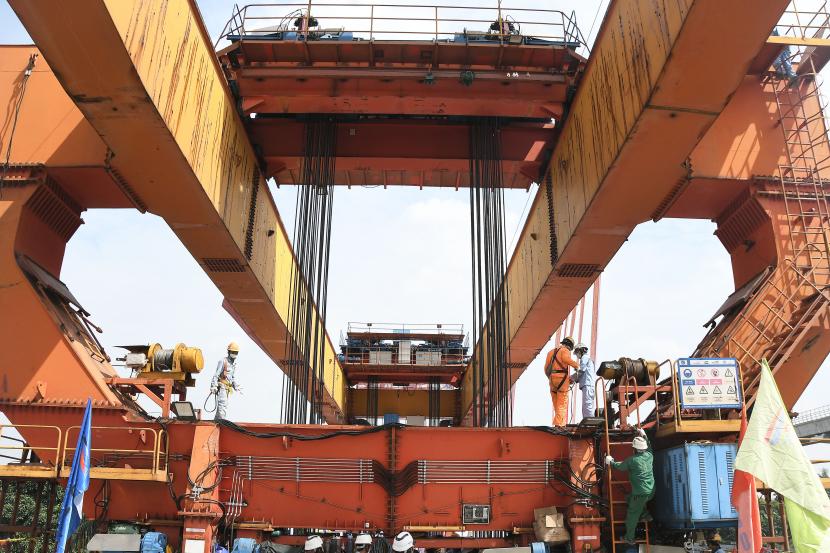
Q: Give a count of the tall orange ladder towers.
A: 1